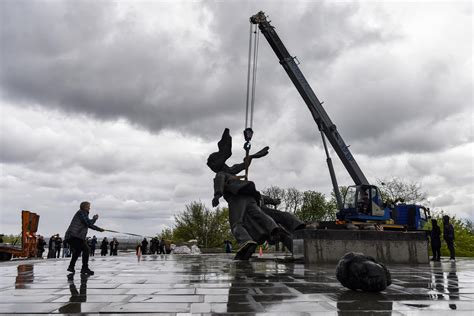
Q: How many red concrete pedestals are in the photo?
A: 0